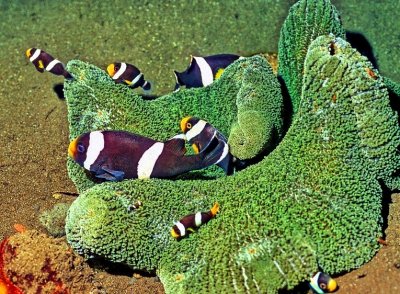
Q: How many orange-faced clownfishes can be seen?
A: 6